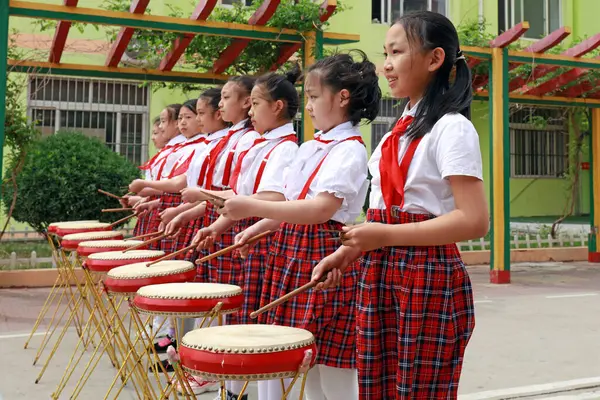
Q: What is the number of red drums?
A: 8